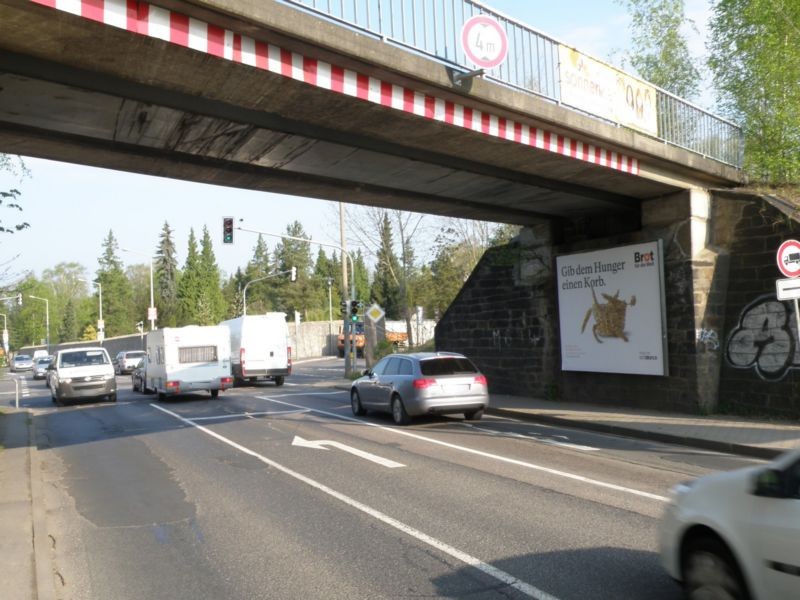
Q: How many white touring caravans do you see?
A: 1